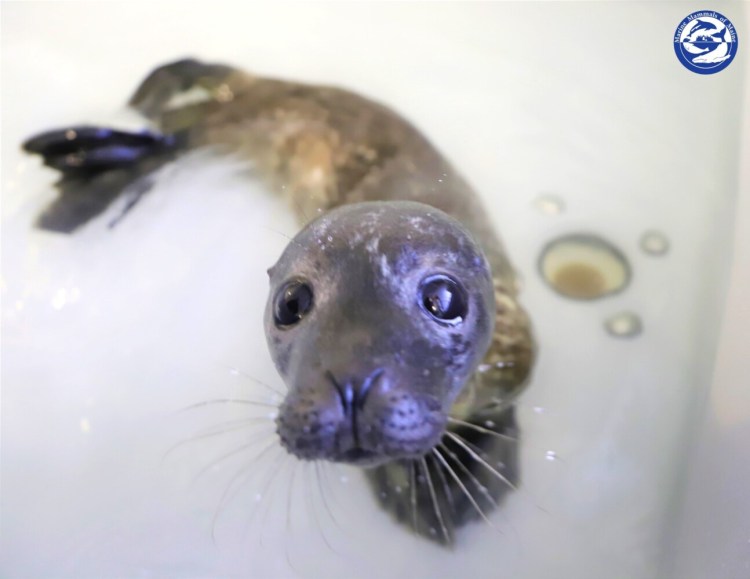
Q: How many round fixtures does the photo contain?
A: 4